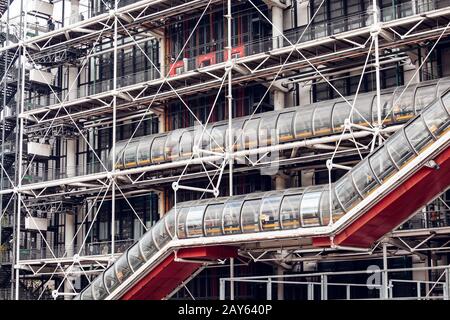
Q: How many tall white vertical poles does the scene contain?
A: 4